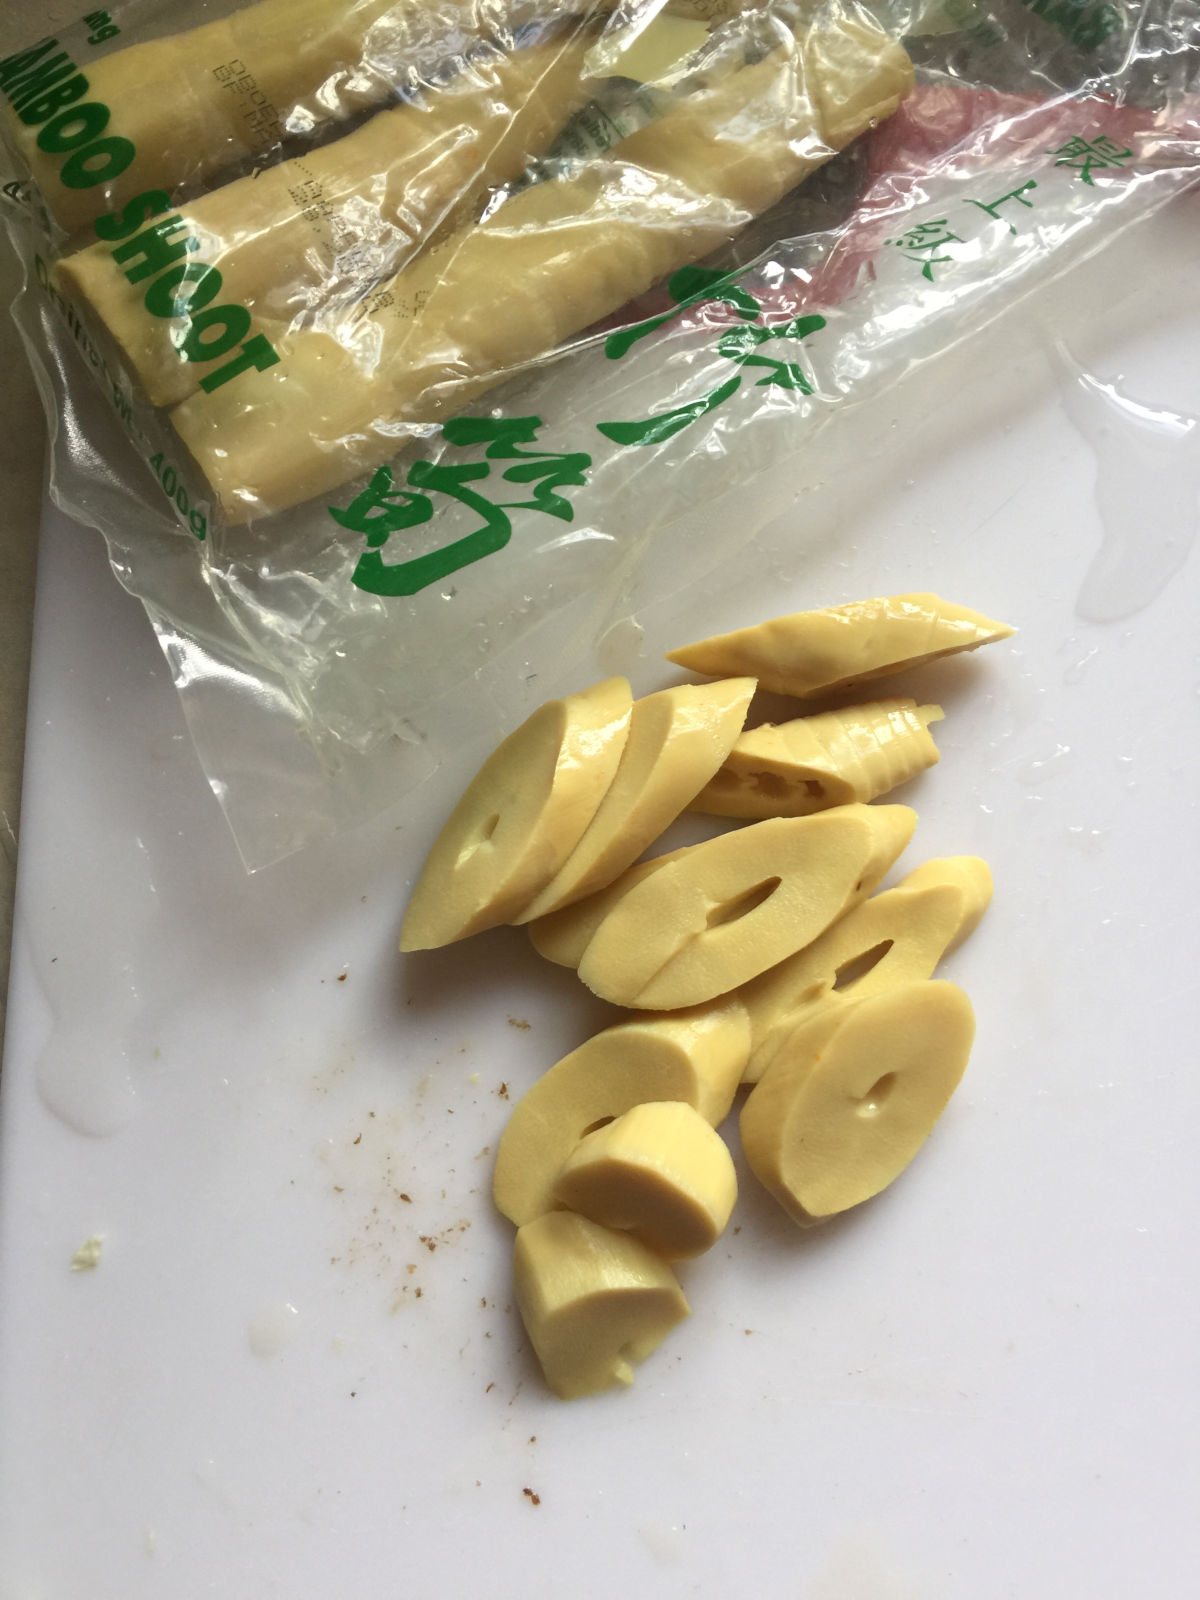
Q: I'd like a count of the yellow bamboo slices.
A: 11